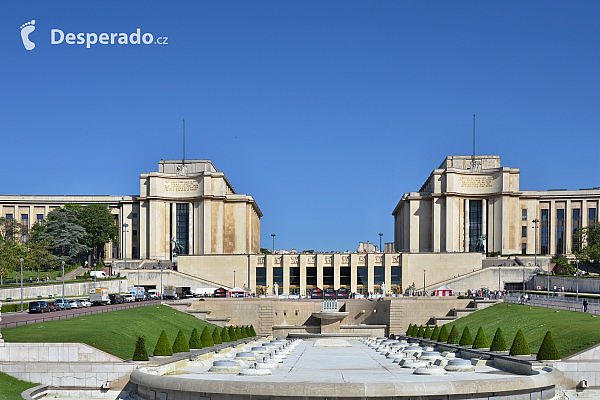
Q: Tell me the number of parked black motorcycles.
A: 0